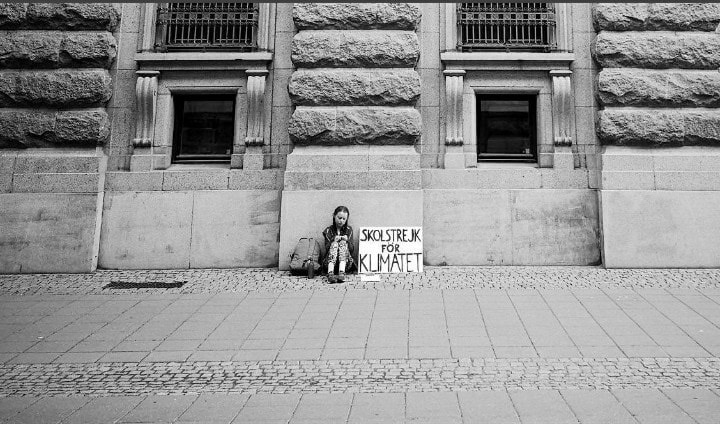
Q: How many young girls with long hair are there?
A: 1